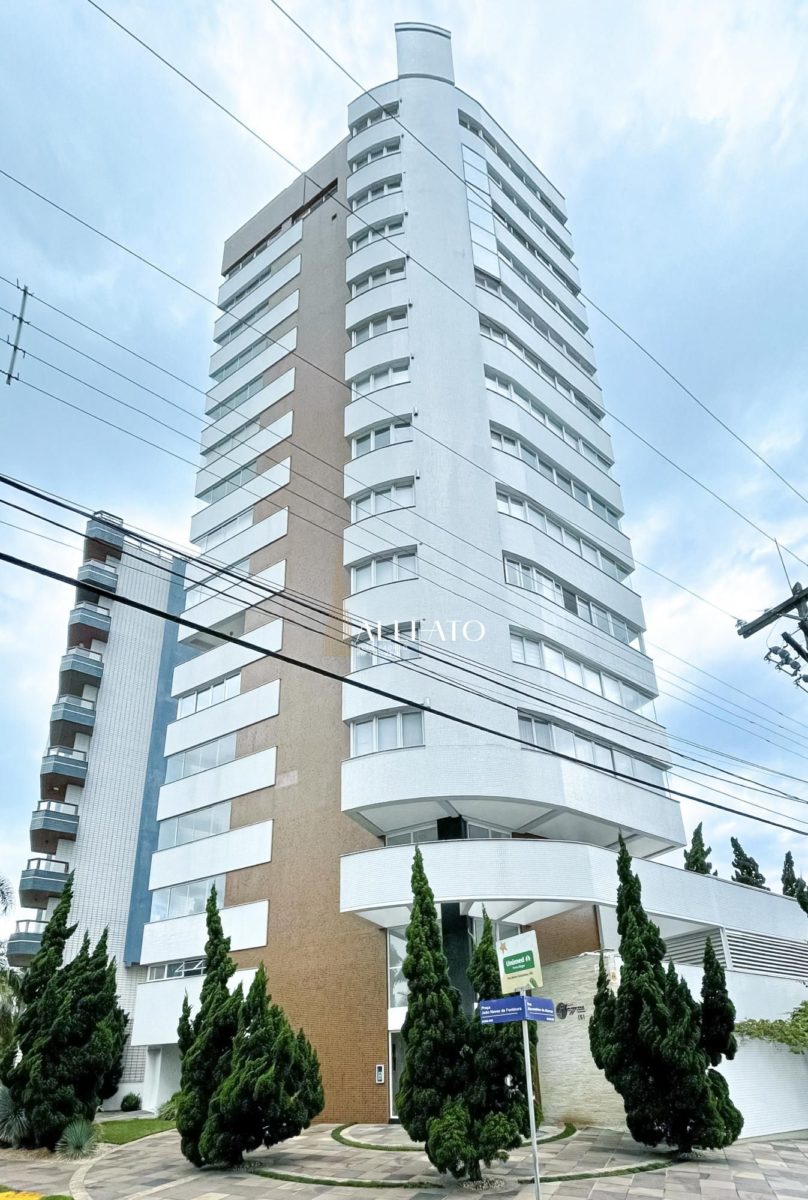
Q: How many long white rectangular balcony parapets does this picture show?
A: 14